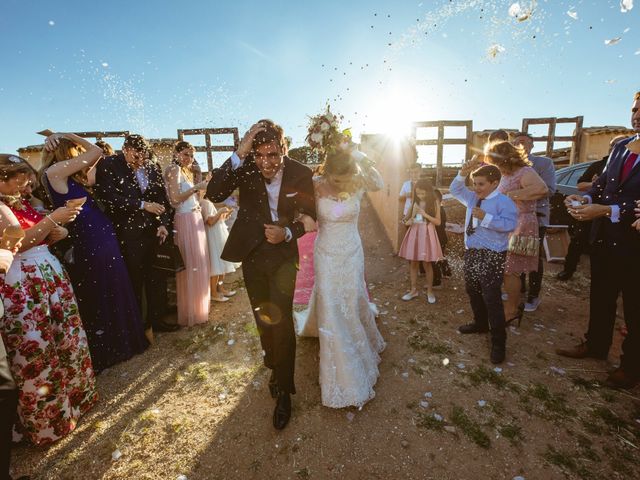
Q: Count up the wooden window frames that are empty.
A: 4